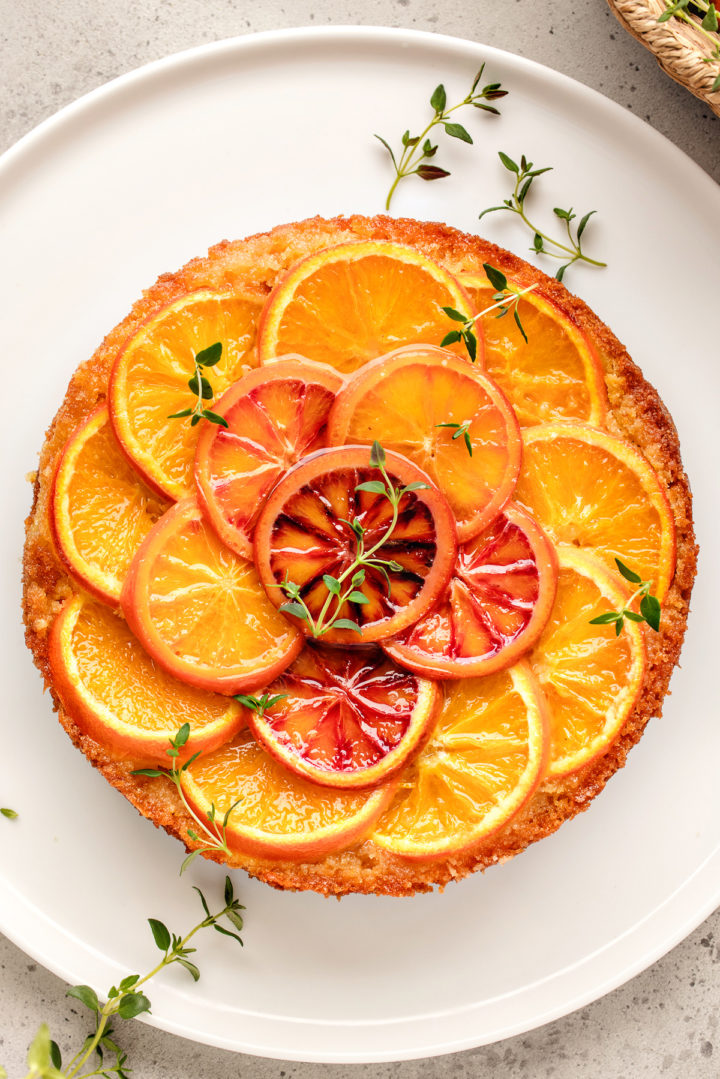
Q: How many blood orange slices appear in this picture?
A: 4